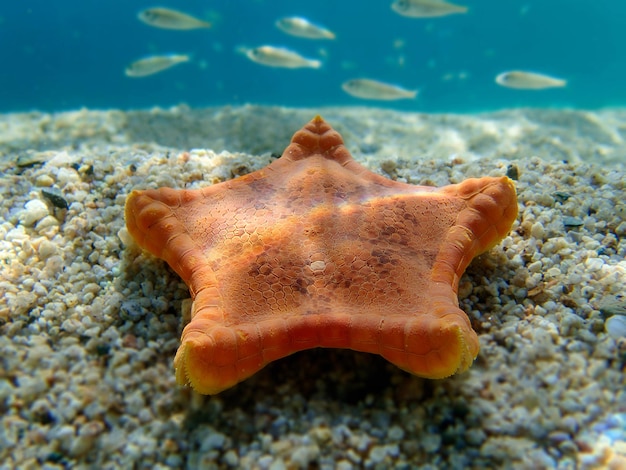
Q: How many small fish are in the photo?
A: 7